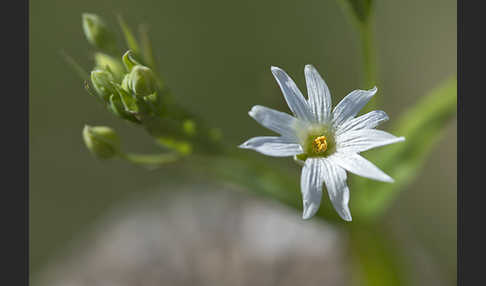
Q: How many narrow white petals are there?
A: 10